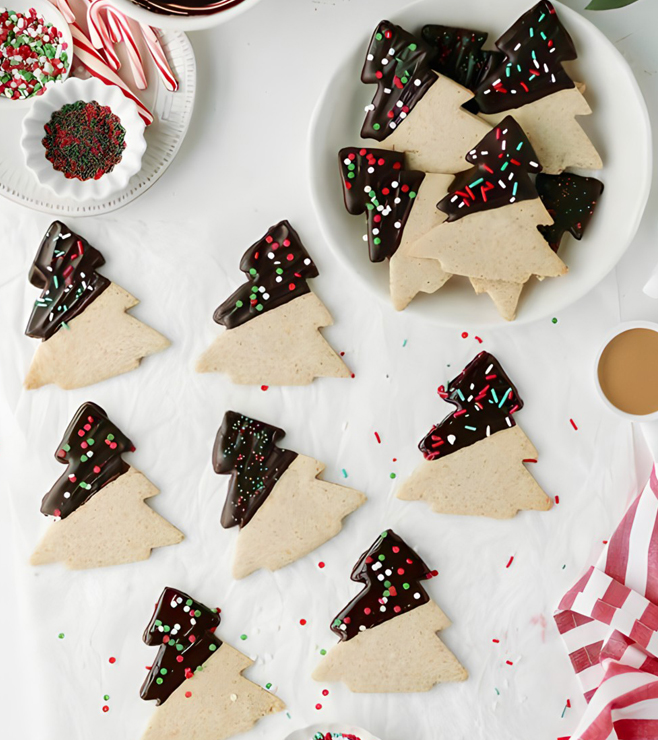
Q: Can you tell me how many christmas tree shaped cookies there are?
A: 13